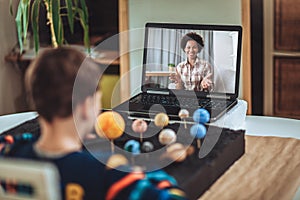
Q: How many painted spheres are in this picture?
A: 11